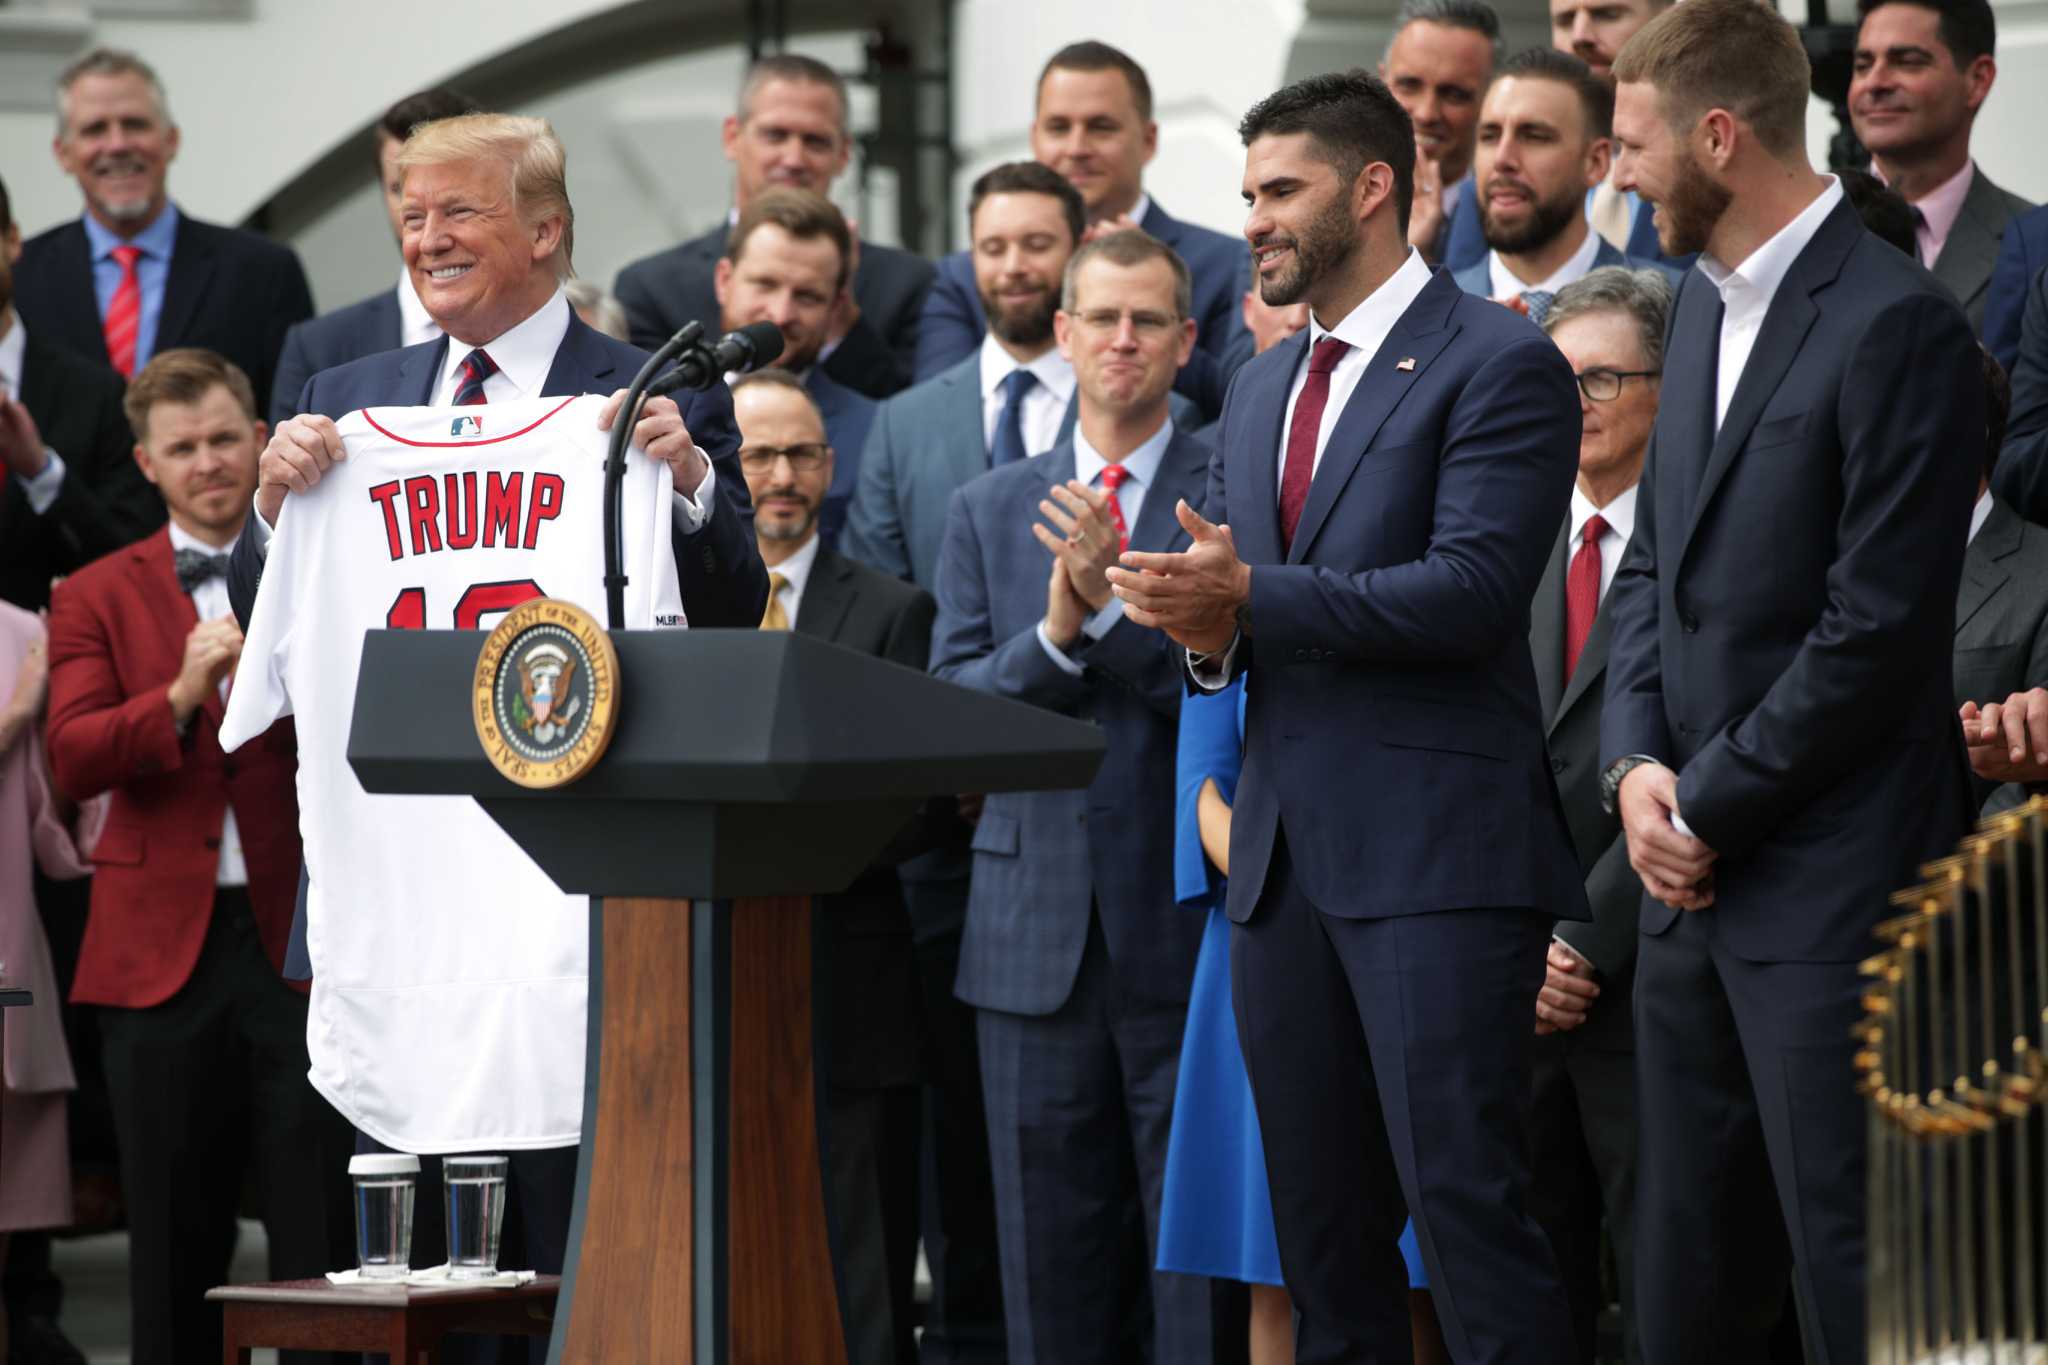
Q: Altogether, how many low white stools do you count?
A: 0